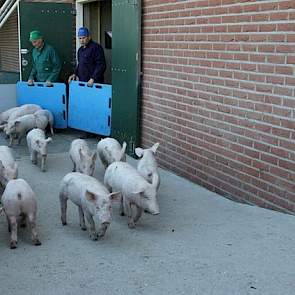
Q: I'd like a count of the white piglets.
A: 12